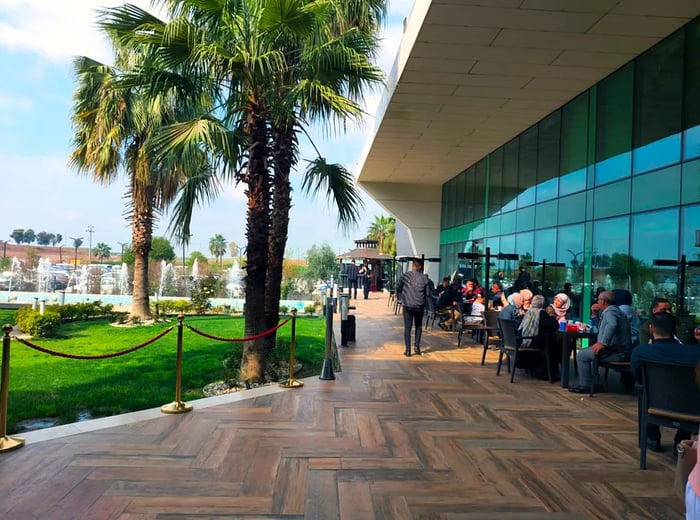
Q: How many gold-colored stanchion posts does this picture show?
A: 3